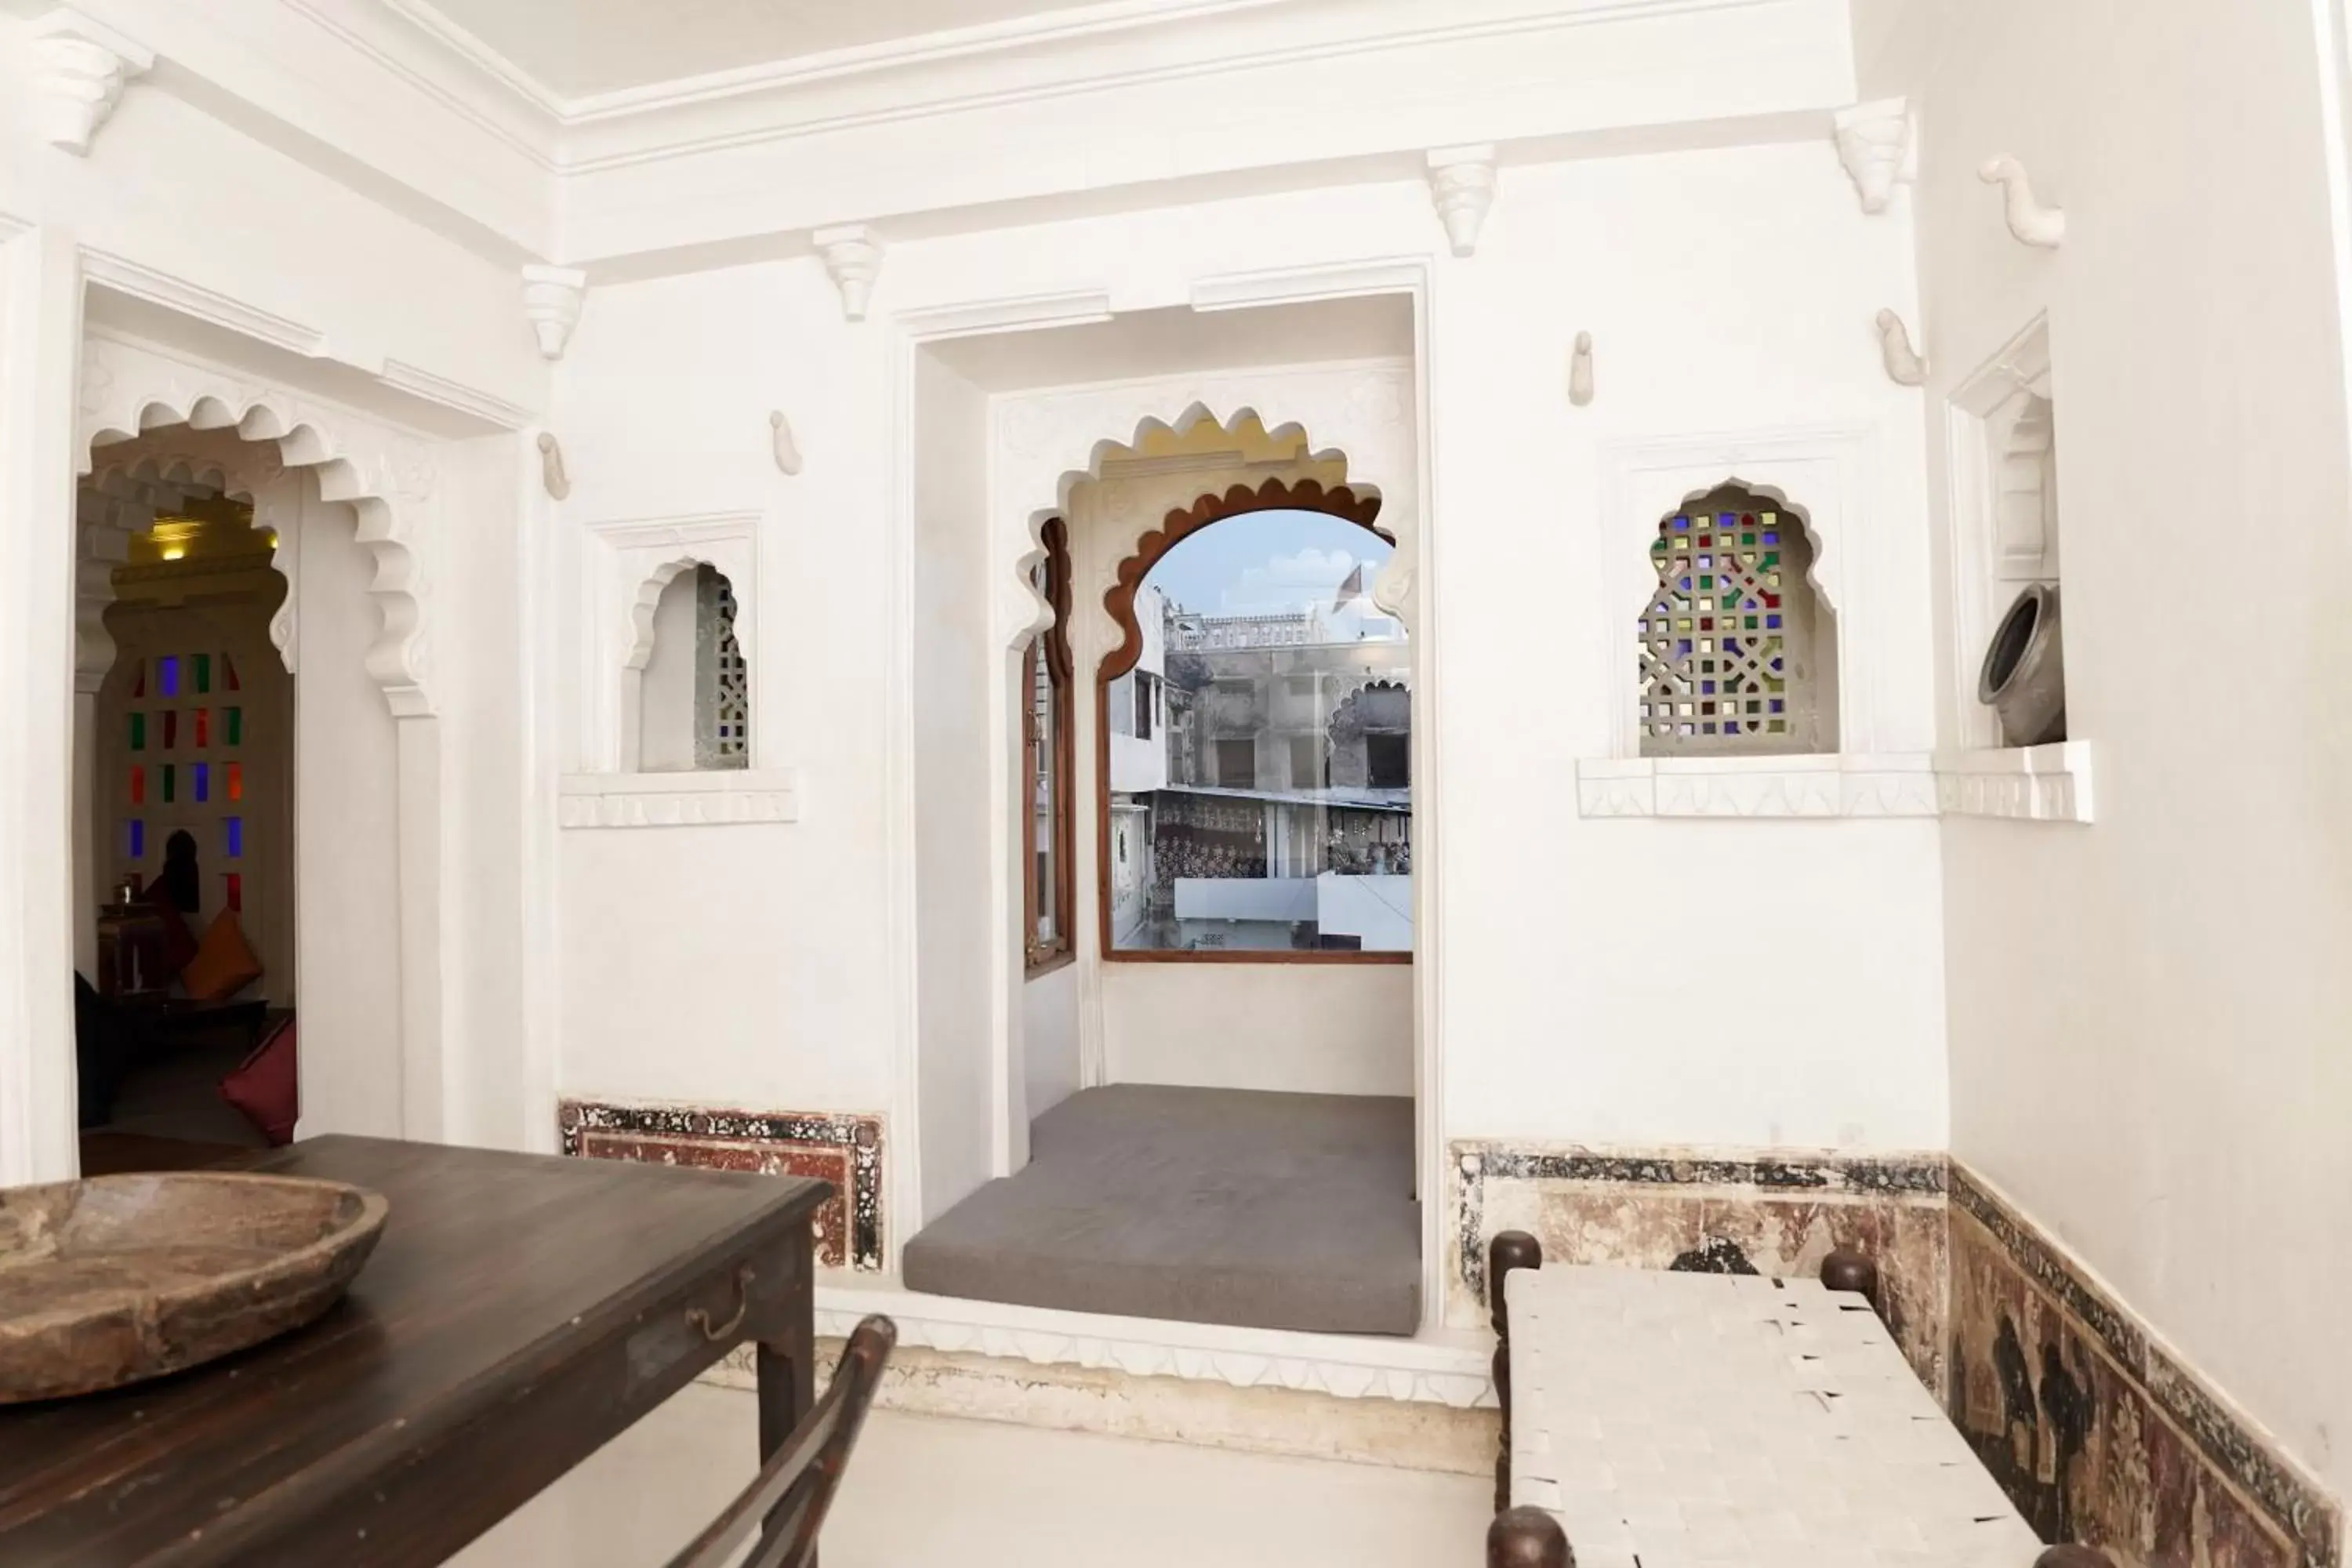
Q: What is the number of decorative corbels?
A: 5